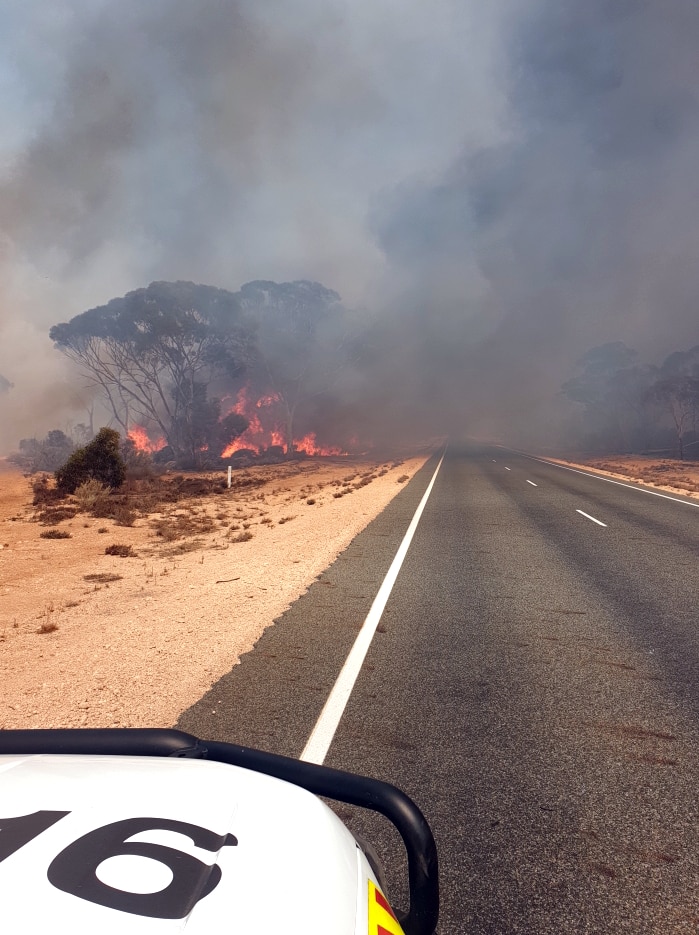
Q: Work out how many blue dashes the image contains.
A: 0